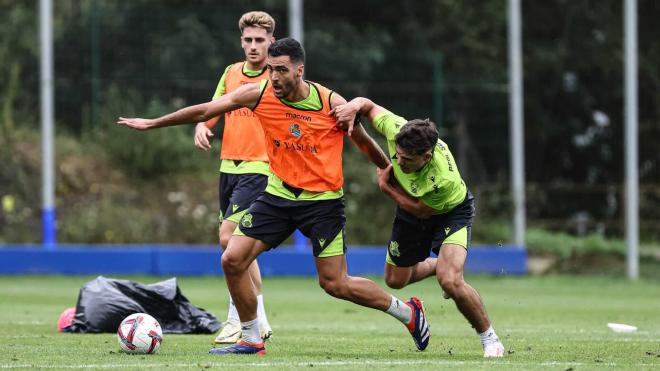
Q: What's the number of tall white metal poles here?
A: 4